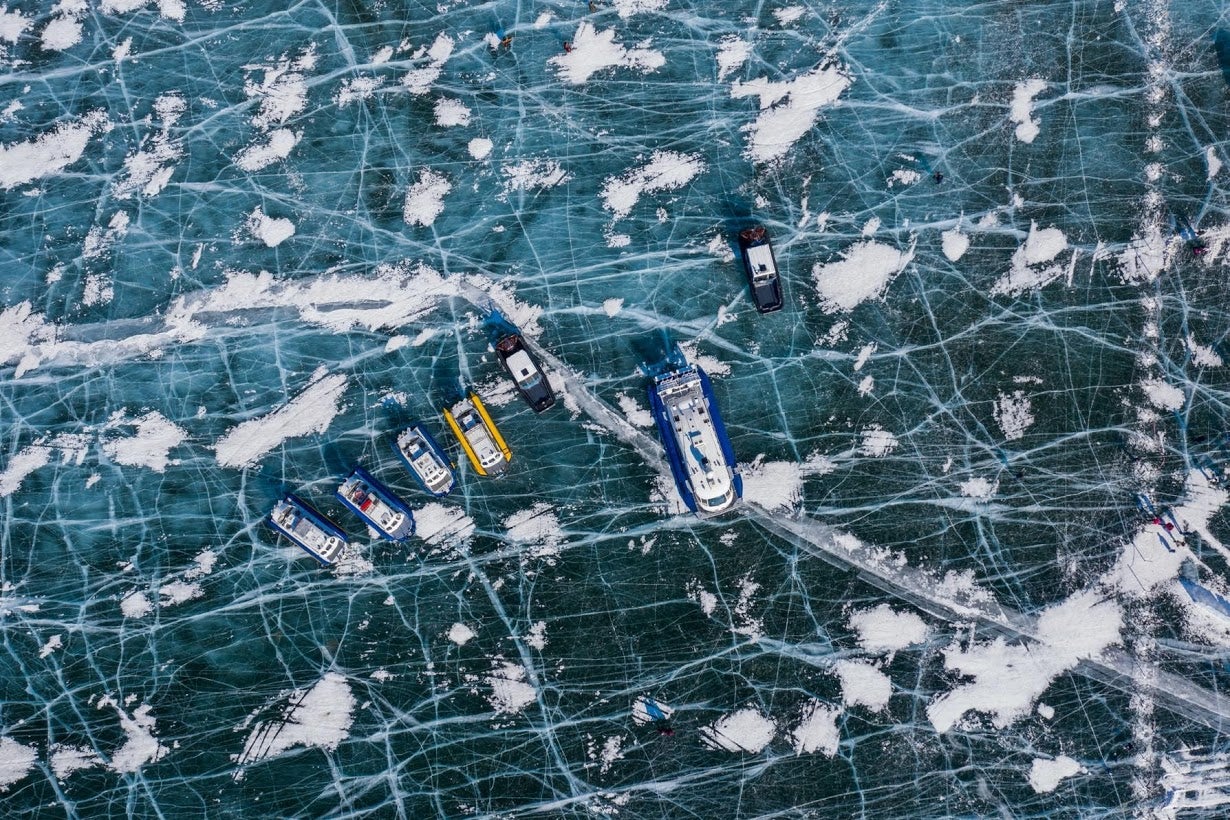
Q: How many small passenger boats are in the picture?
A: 6